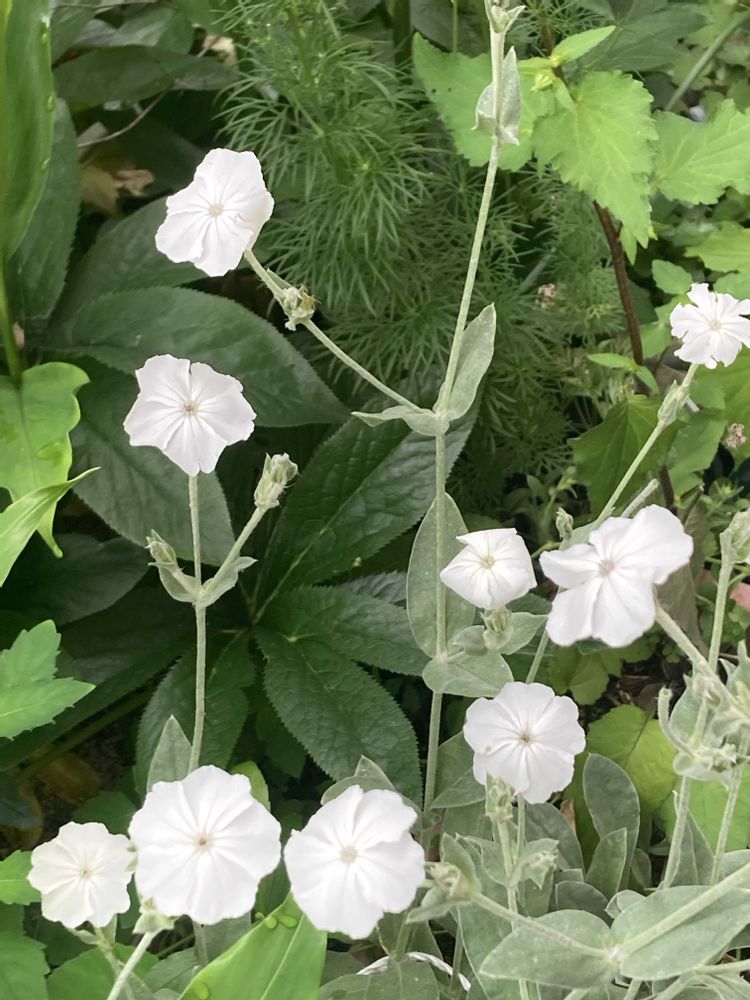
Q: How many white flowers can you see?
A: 9